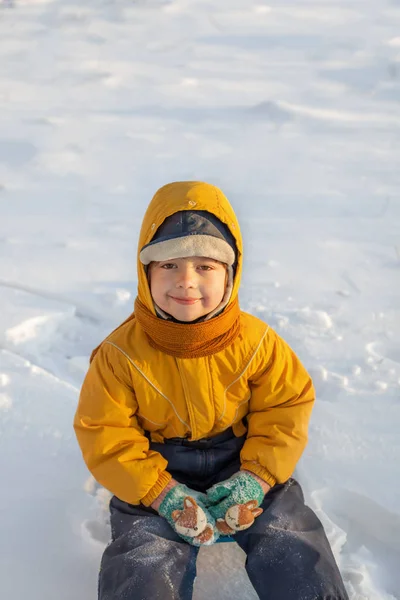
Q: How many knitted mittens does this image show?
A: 2